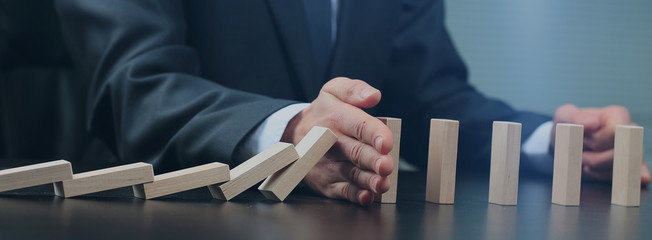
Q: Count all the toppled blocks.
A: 5